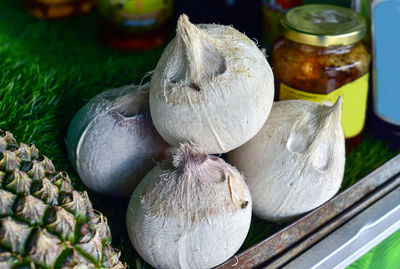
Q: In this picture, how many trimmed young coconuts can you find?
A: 4